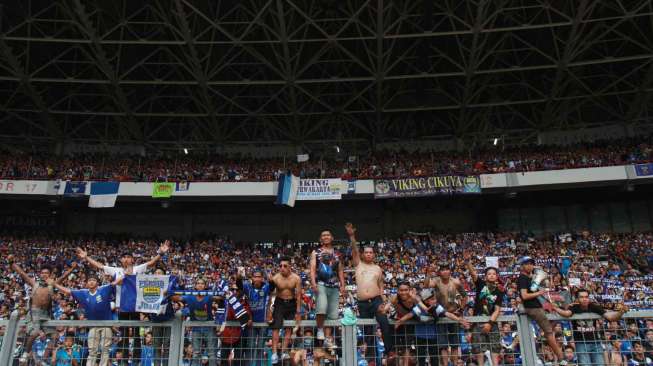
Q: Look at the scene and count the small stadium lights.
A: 3